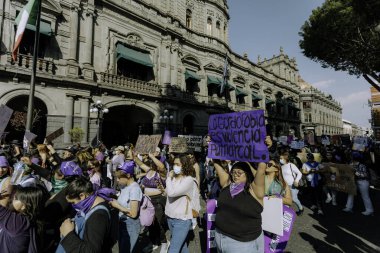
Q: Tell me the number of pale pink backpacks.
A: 1